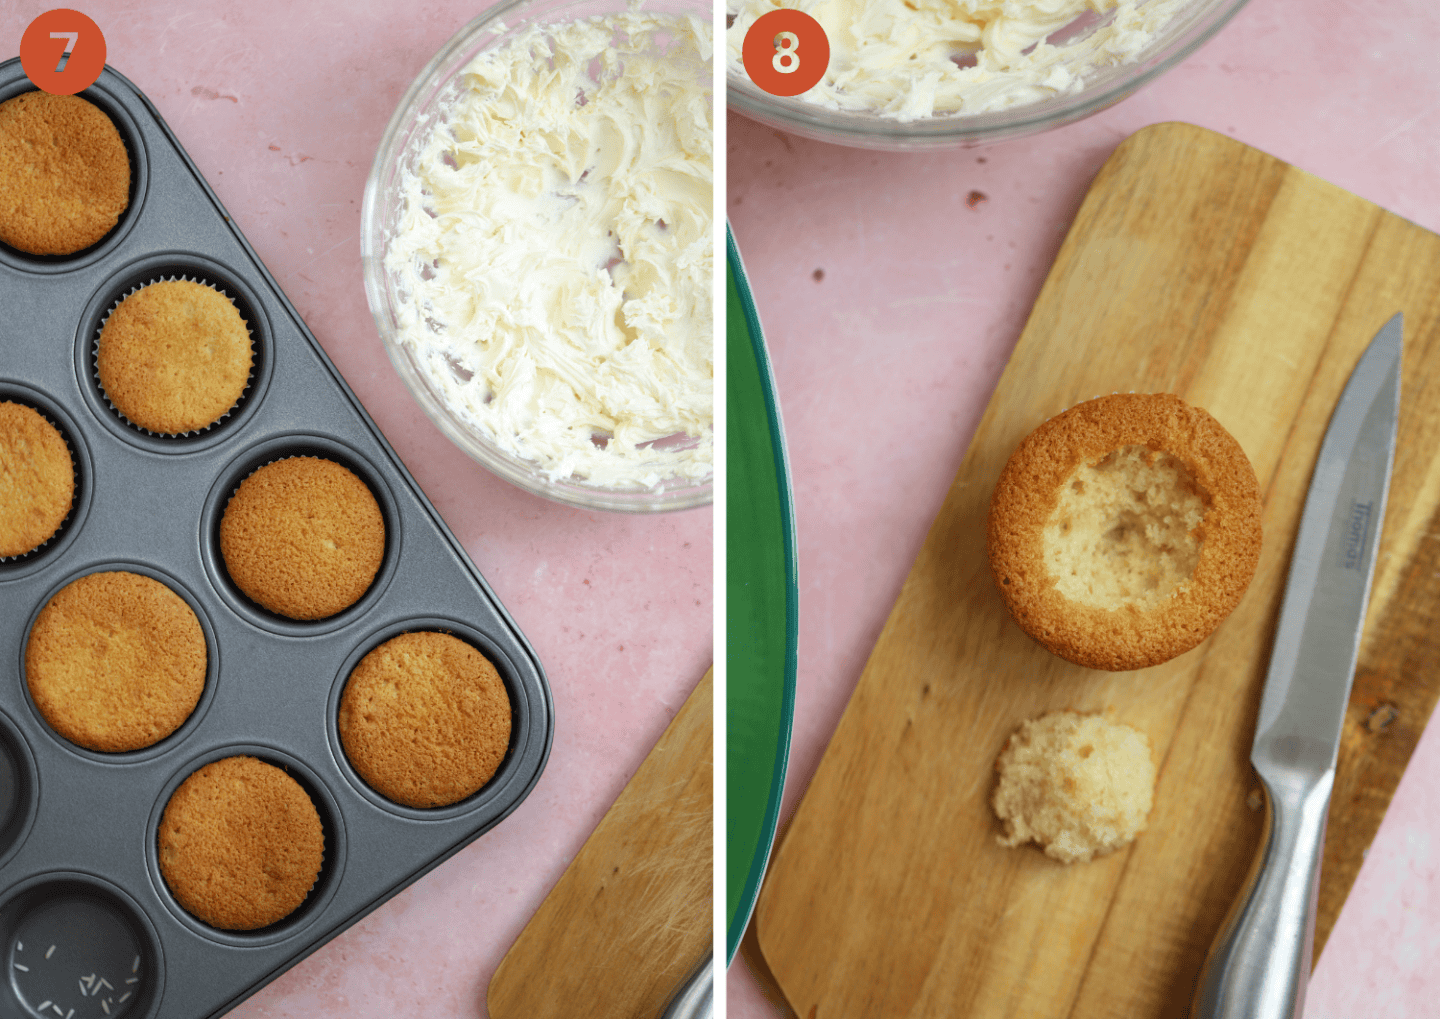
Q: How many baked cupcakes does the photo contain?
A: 8